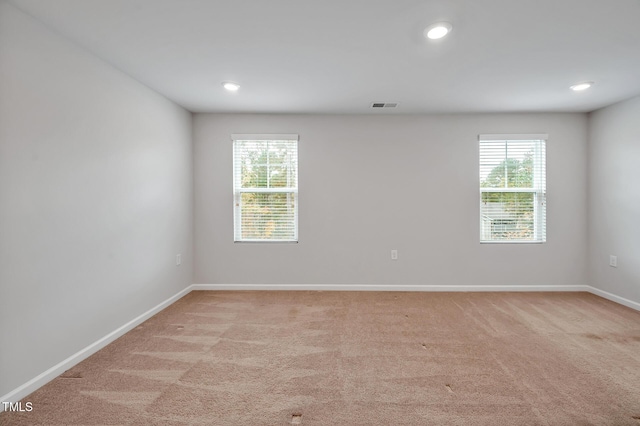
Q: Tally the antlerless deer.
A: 0